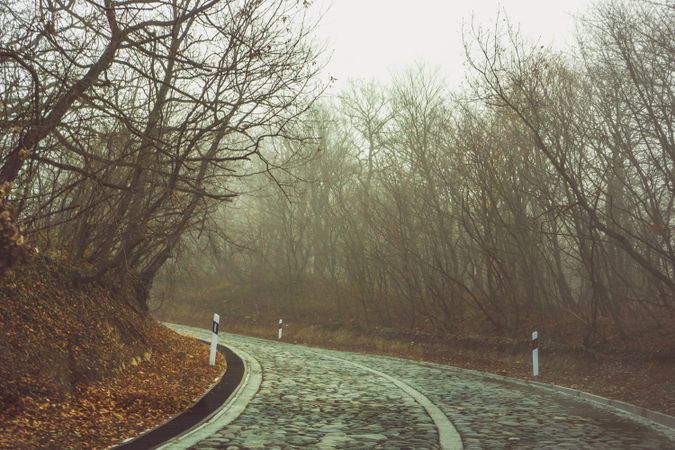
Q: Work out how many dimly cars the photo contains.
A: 0